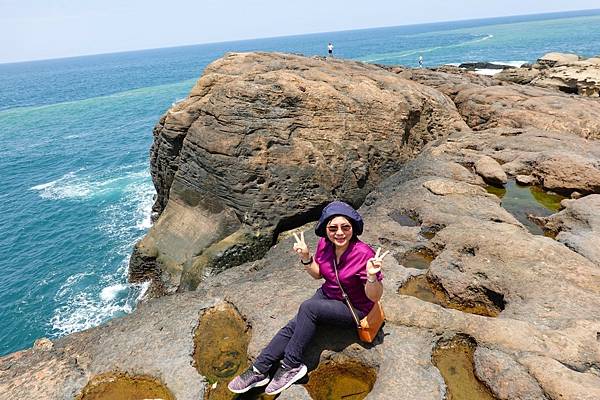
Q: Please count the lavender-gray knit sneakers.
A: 2